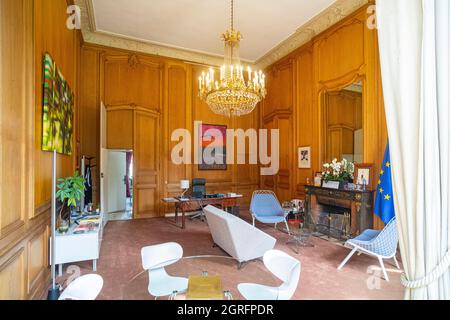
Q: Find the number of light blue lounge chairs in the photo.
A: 2